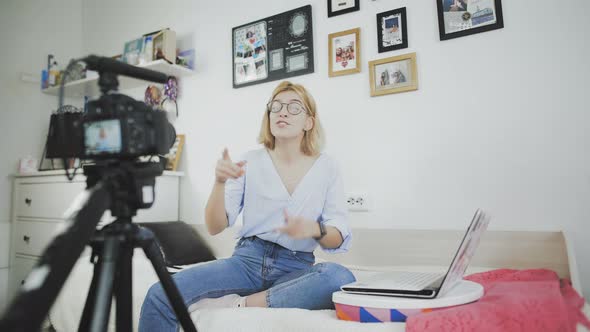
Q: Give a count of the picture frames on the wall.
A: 6